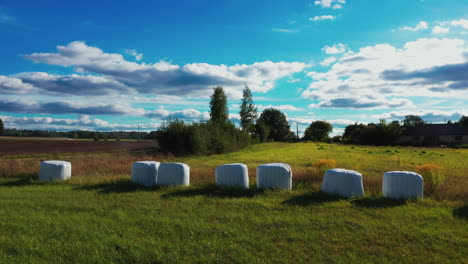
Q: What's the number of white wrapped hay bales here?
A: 7